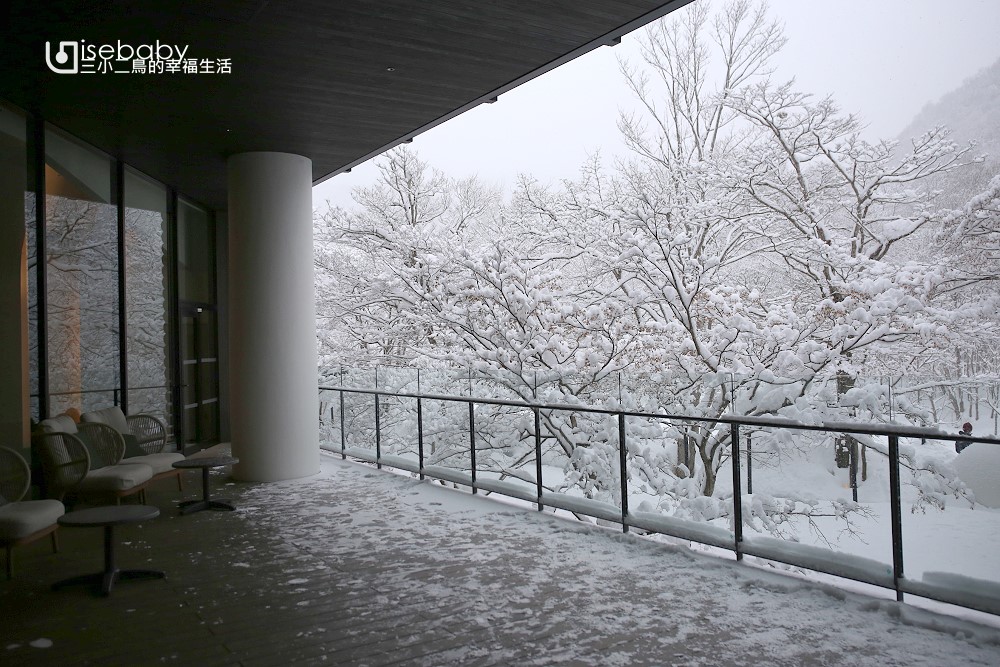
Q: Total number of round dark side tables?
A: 2